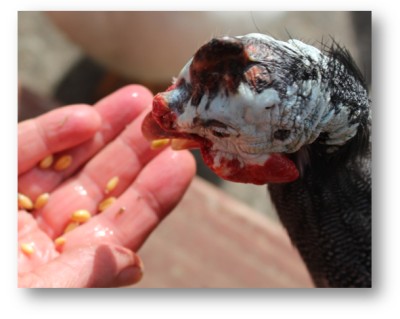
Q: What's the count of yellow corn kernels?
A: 11